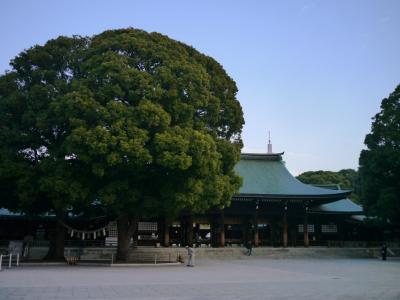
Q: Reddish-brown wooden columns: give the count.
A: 6